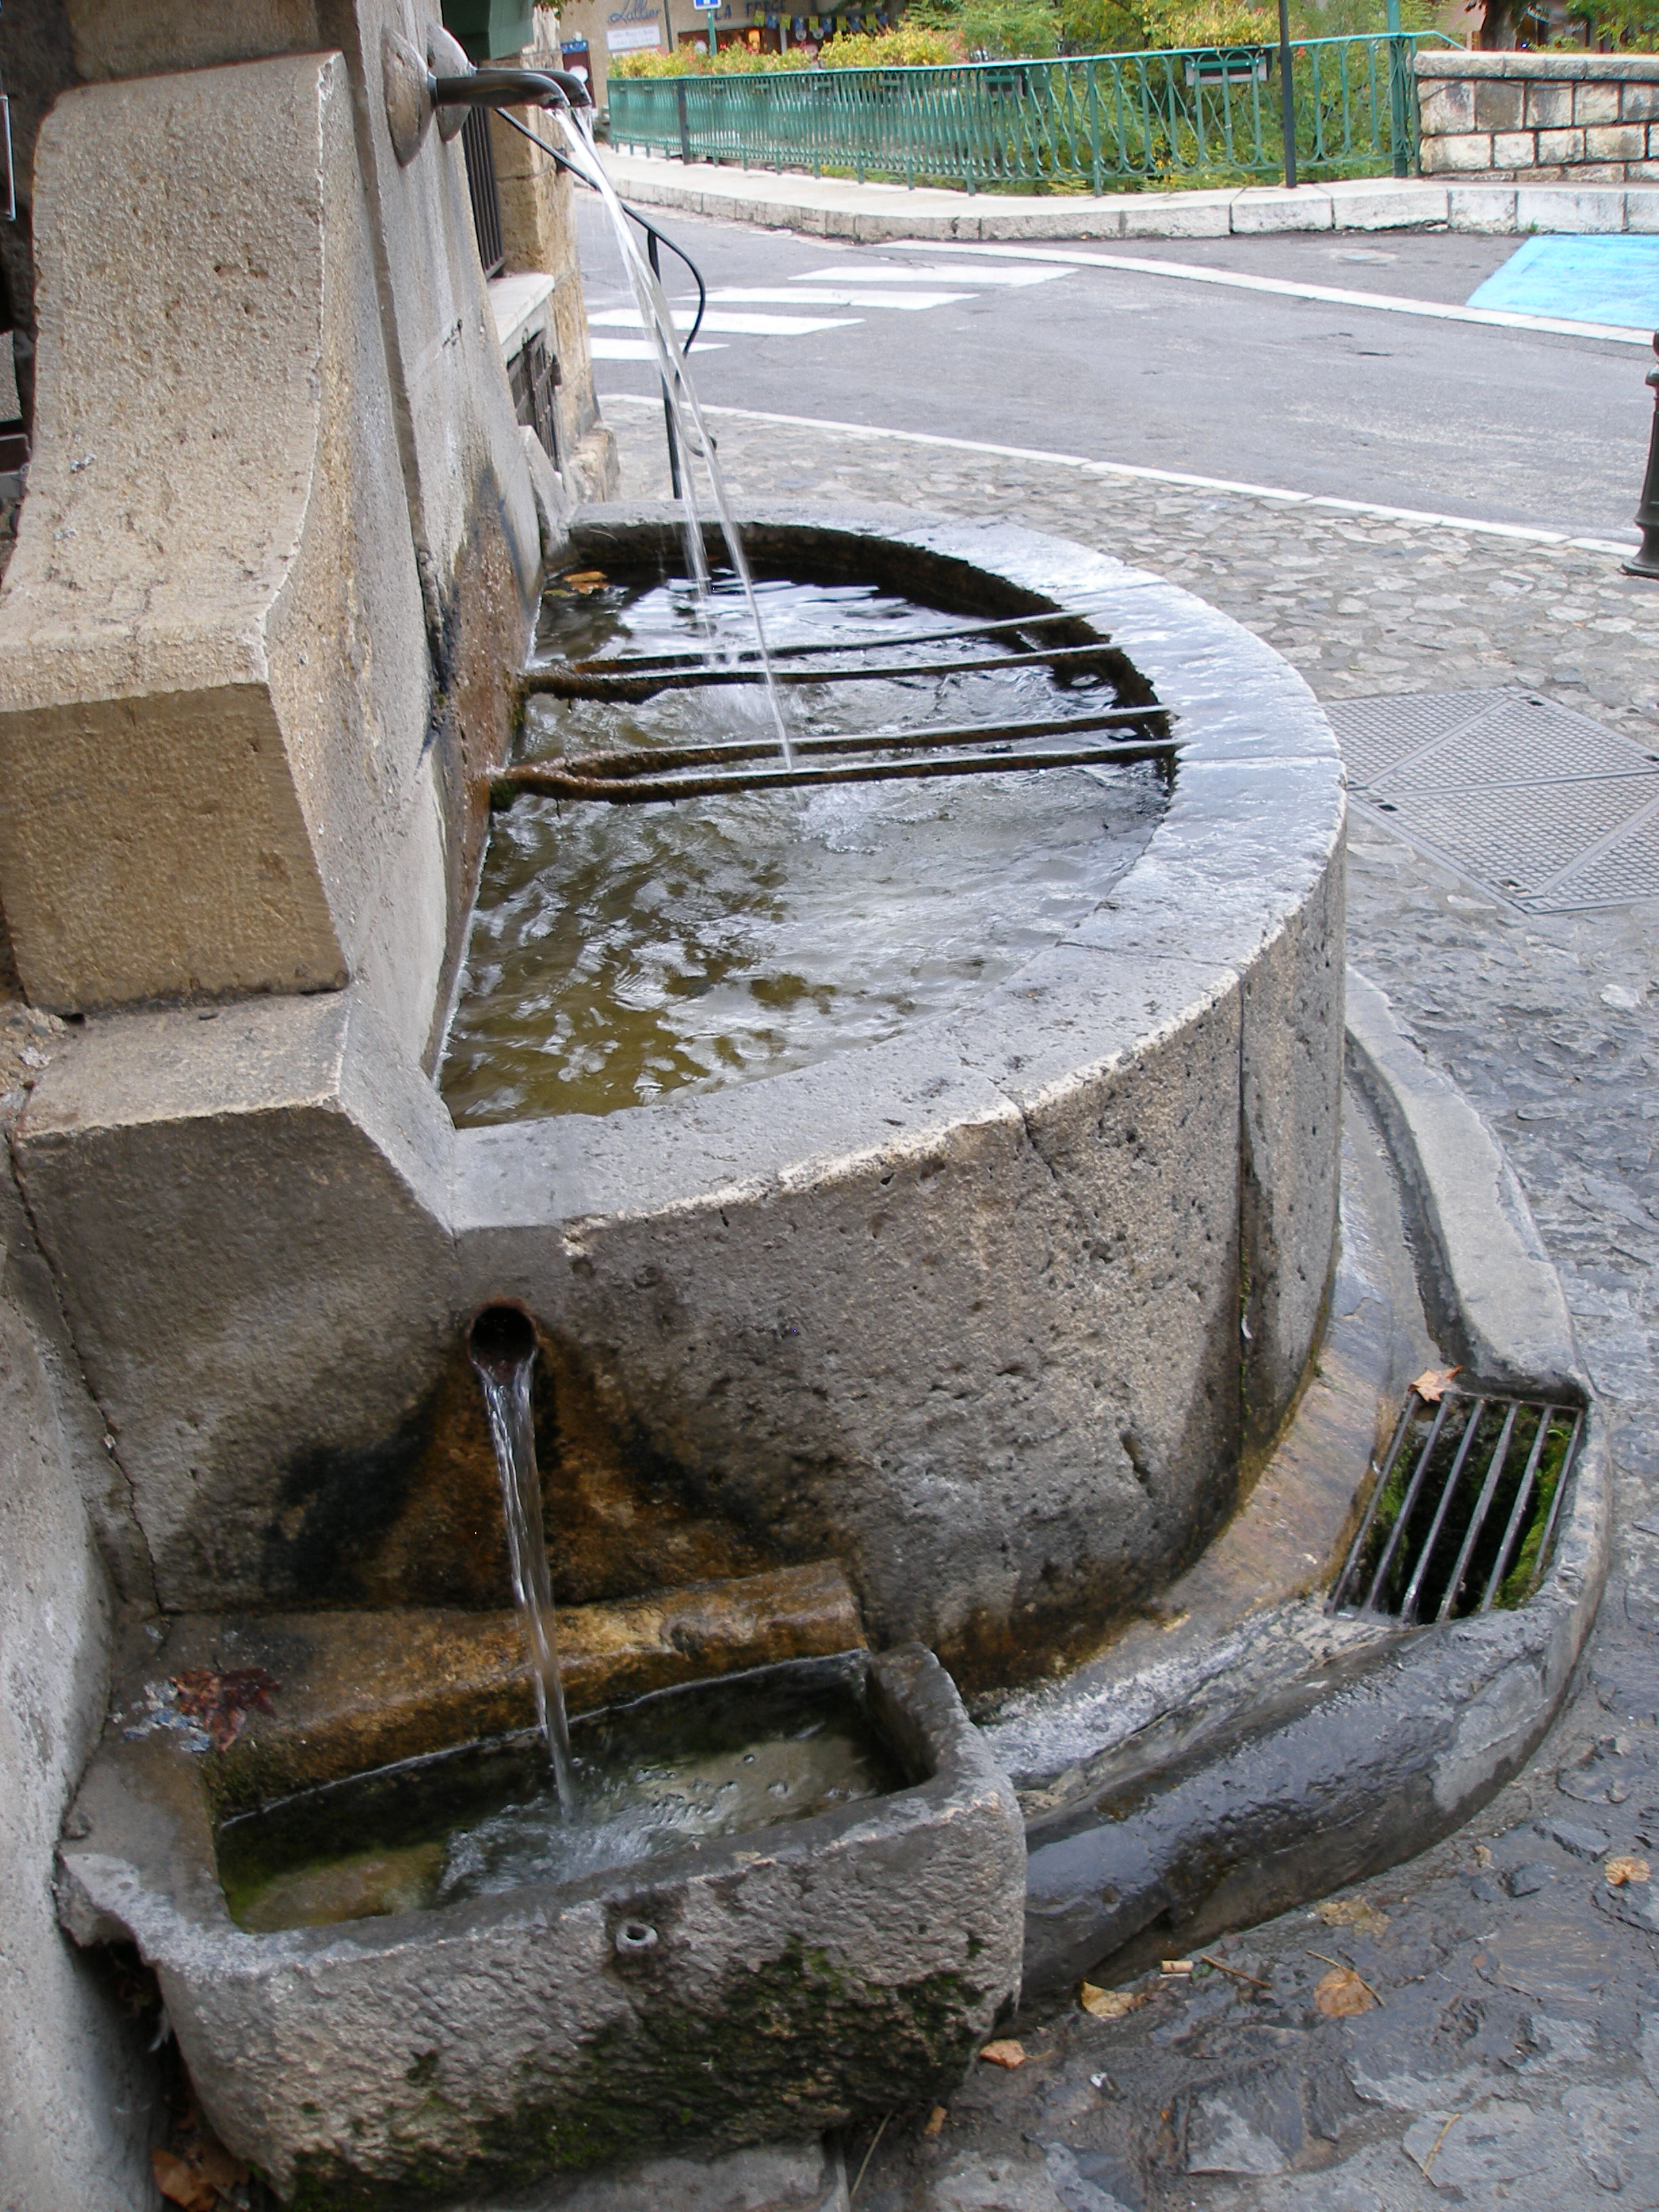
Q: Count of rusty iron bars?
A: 4